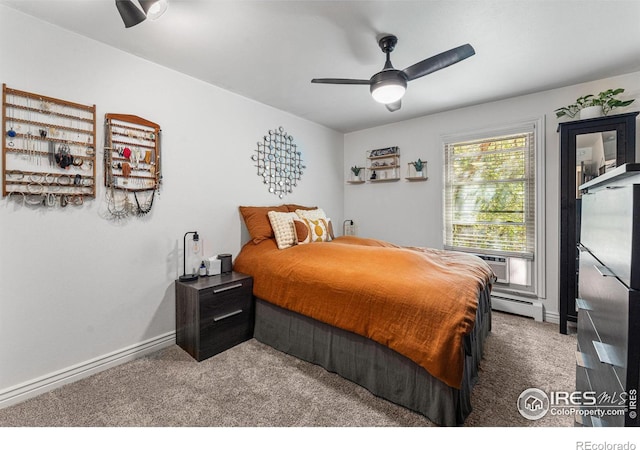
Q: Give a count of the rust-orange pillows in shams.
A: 2